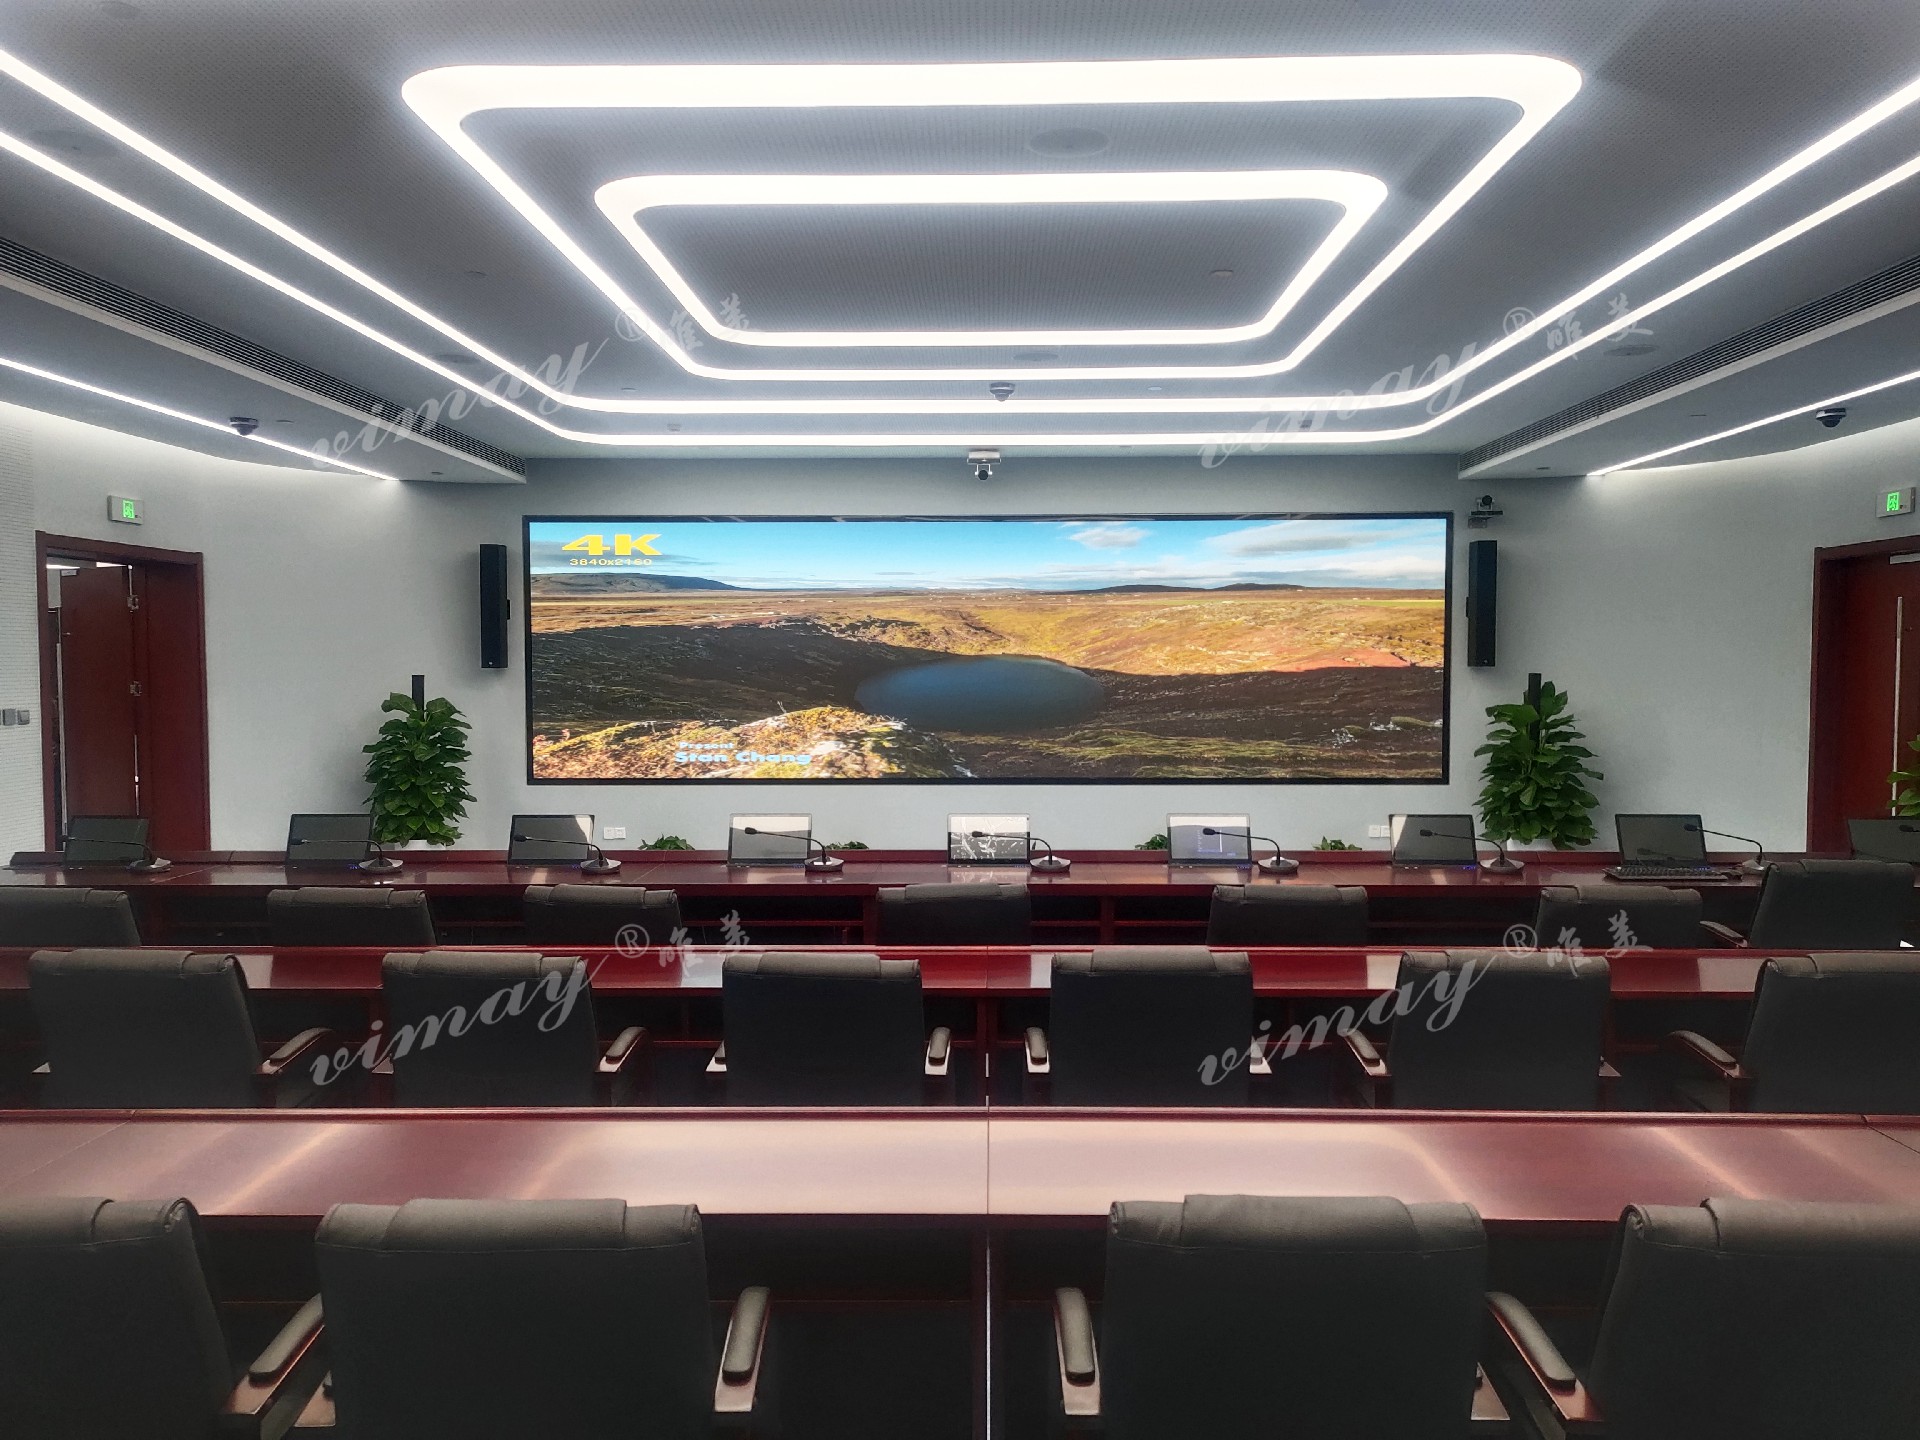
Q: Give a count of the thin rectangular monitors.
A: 9